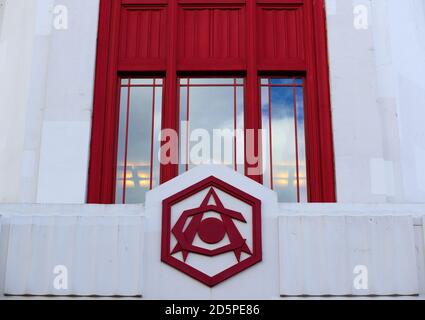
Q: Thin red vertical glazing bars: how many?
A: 6